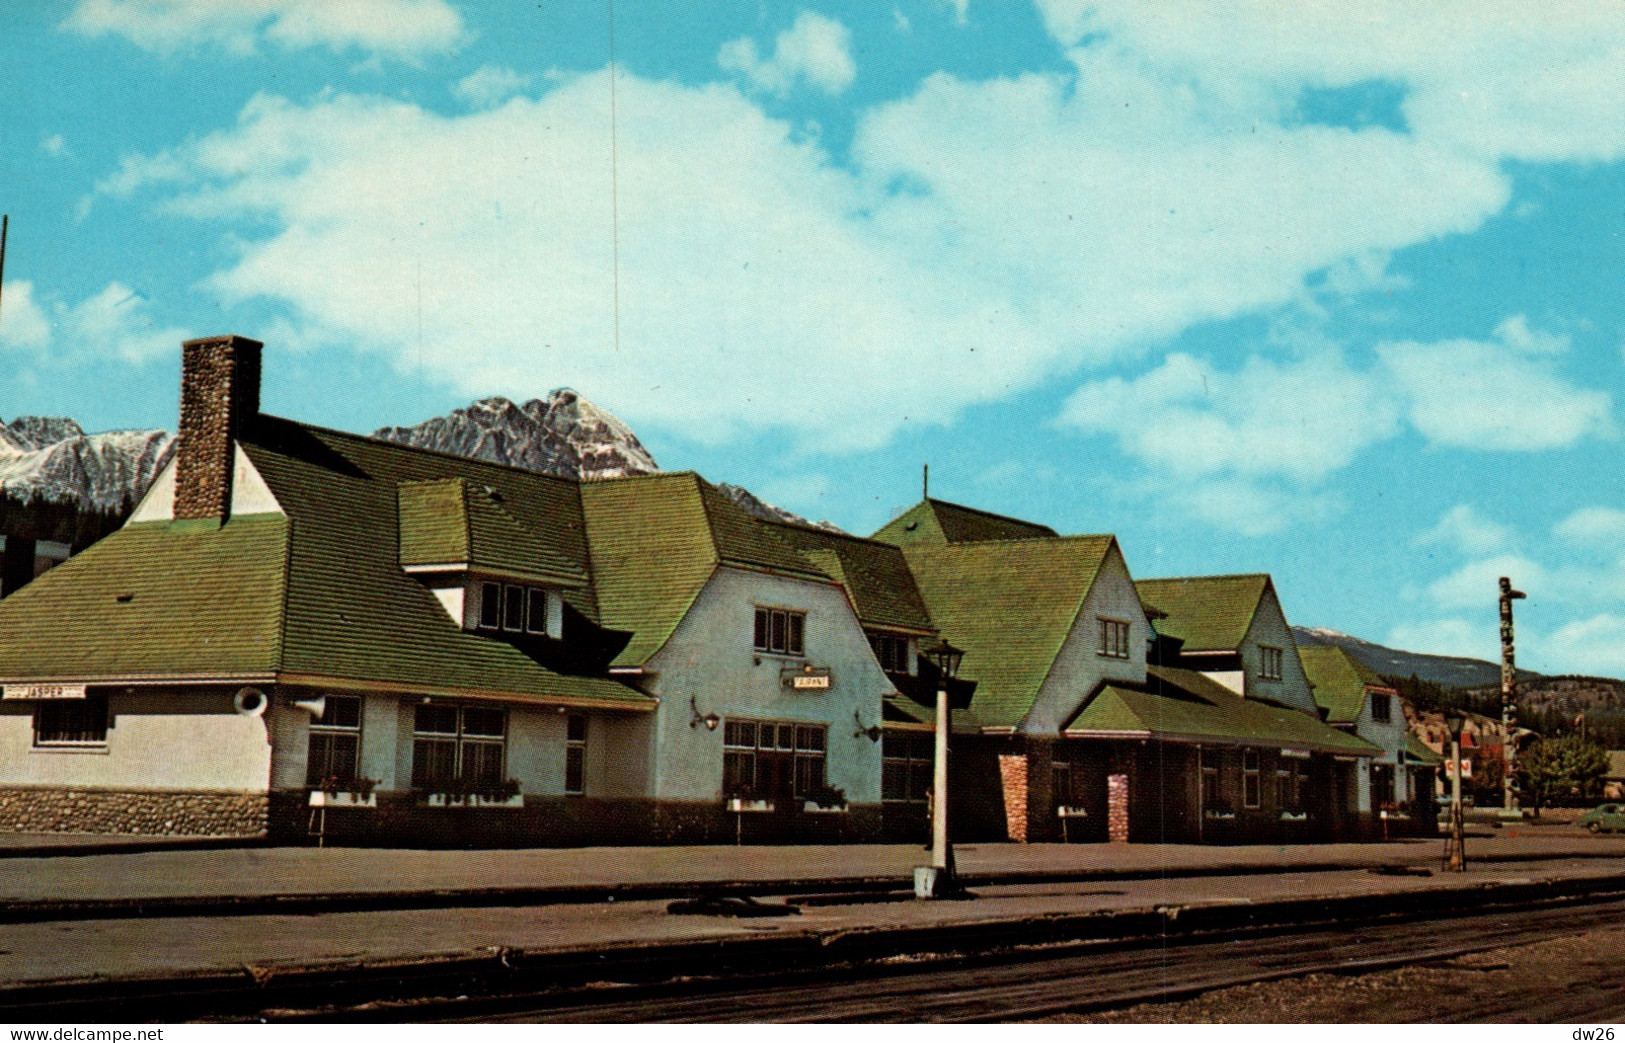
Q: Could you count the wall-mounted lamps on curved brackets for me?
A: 2